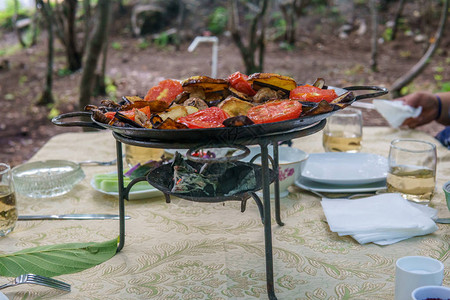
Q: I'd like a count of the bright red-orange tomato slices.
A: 6